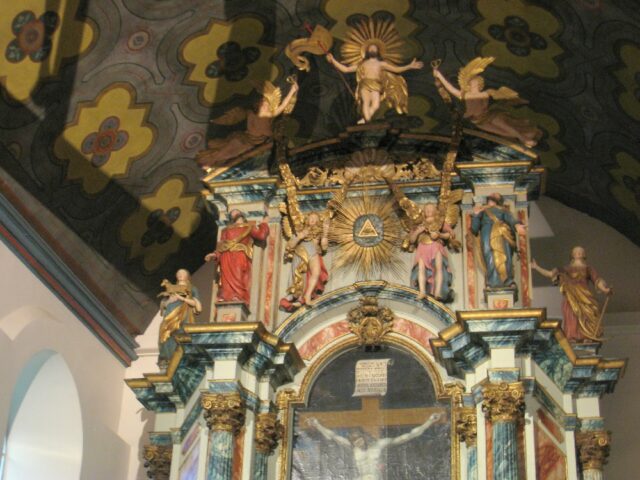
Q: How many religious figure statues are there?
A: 9